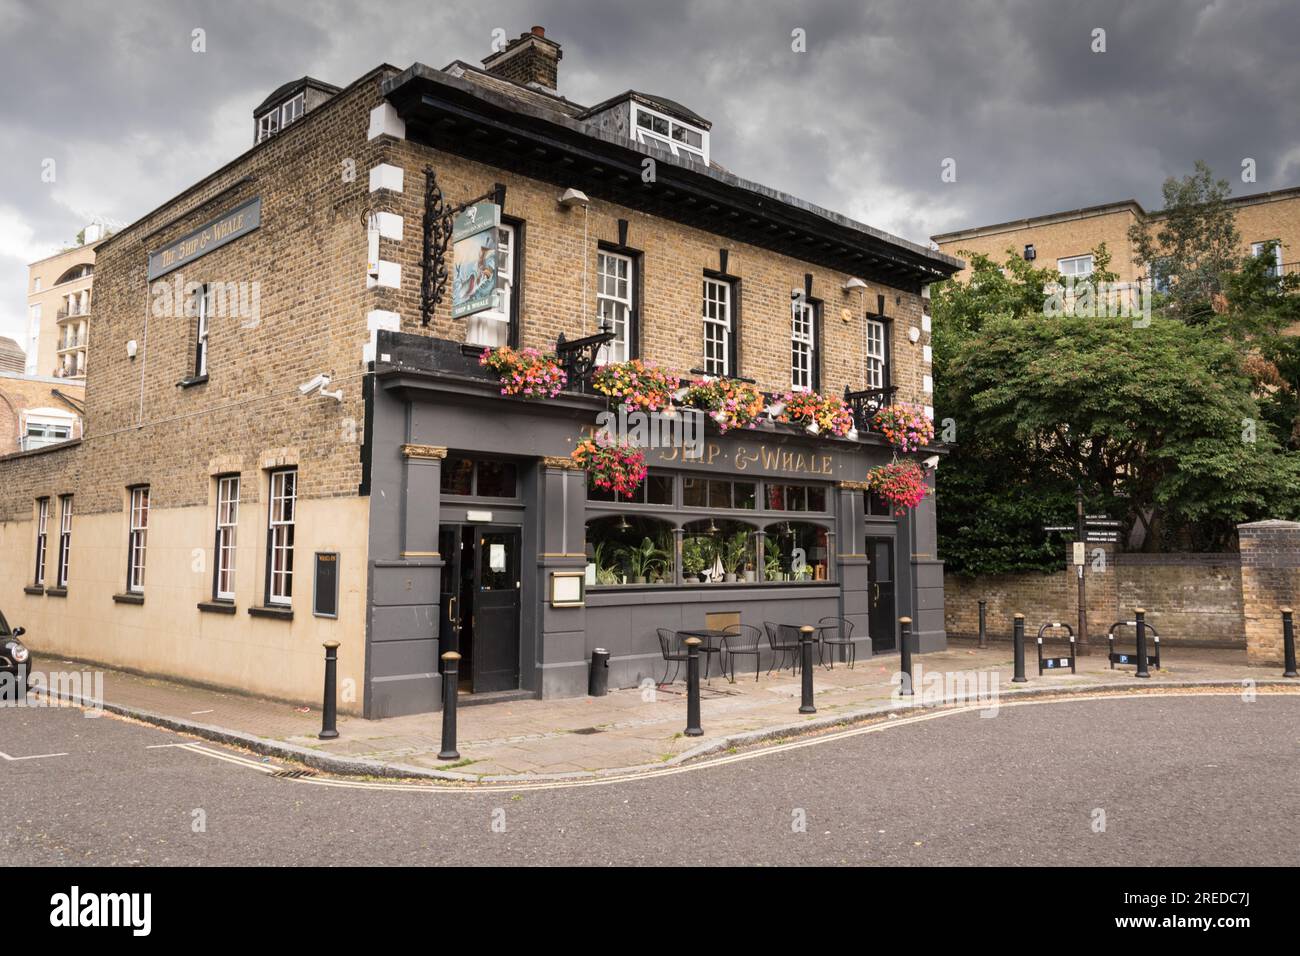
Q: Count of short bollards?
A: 9